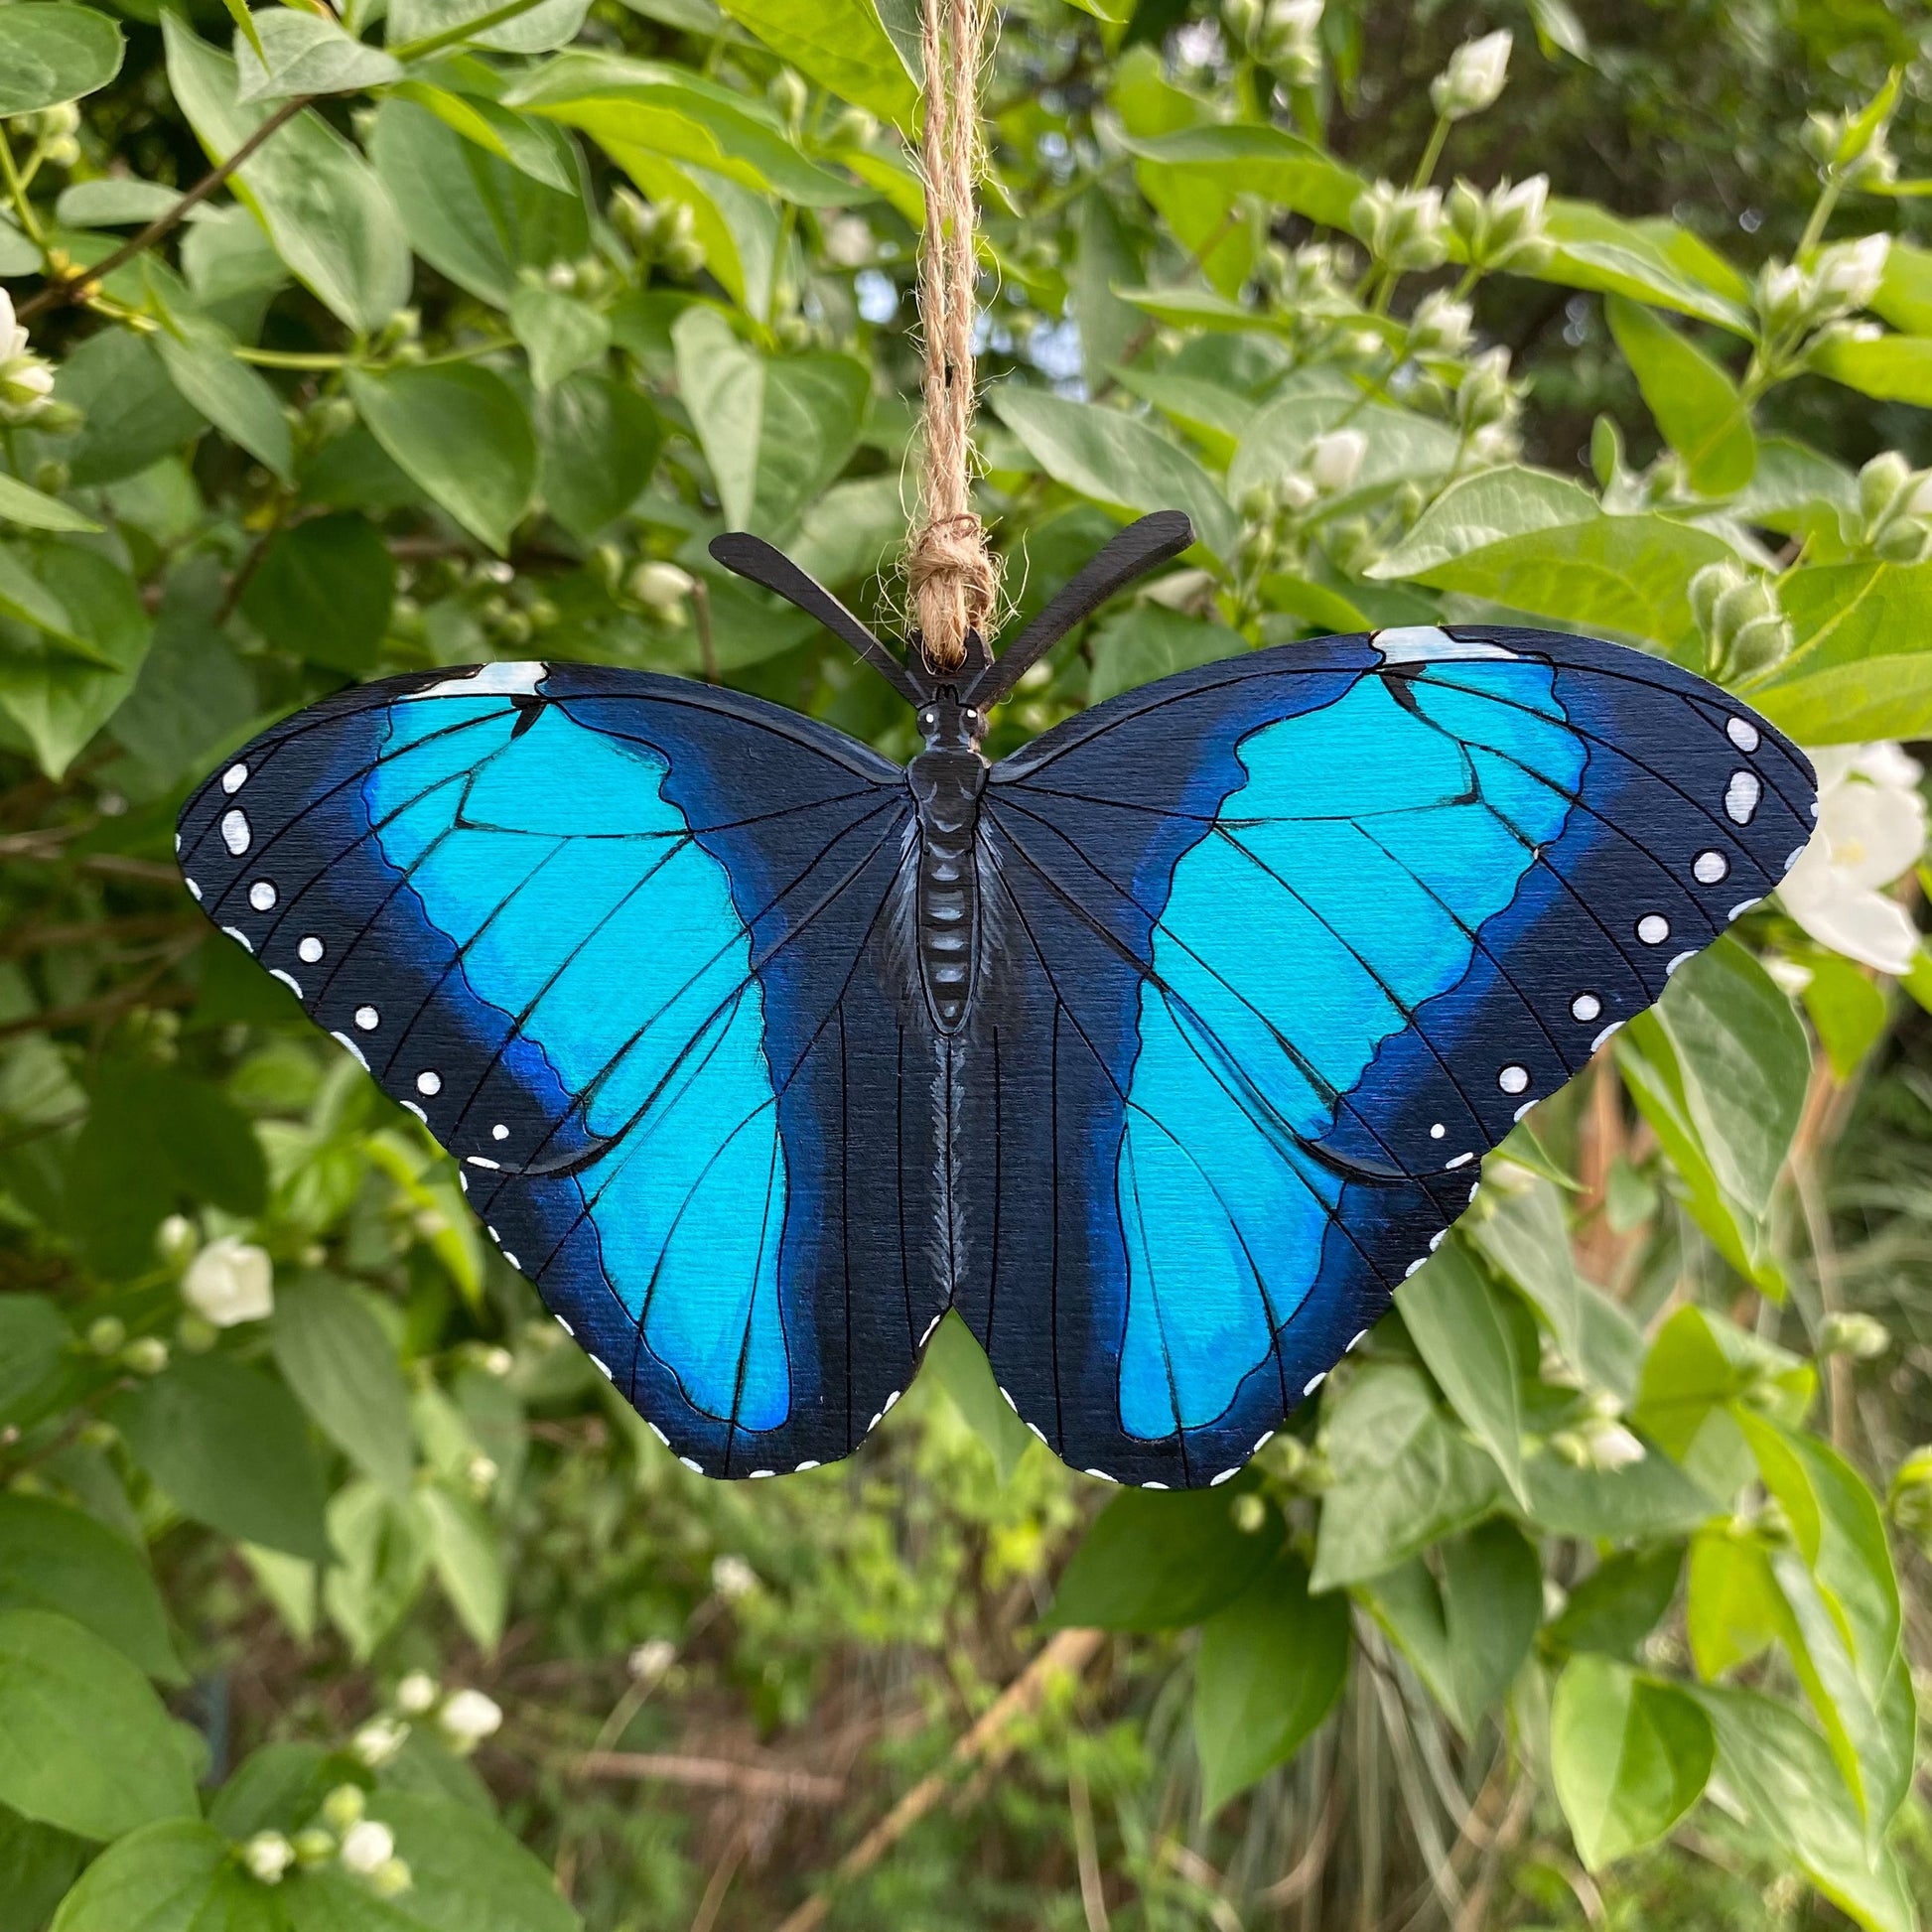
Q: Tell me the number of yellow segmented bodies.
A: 0